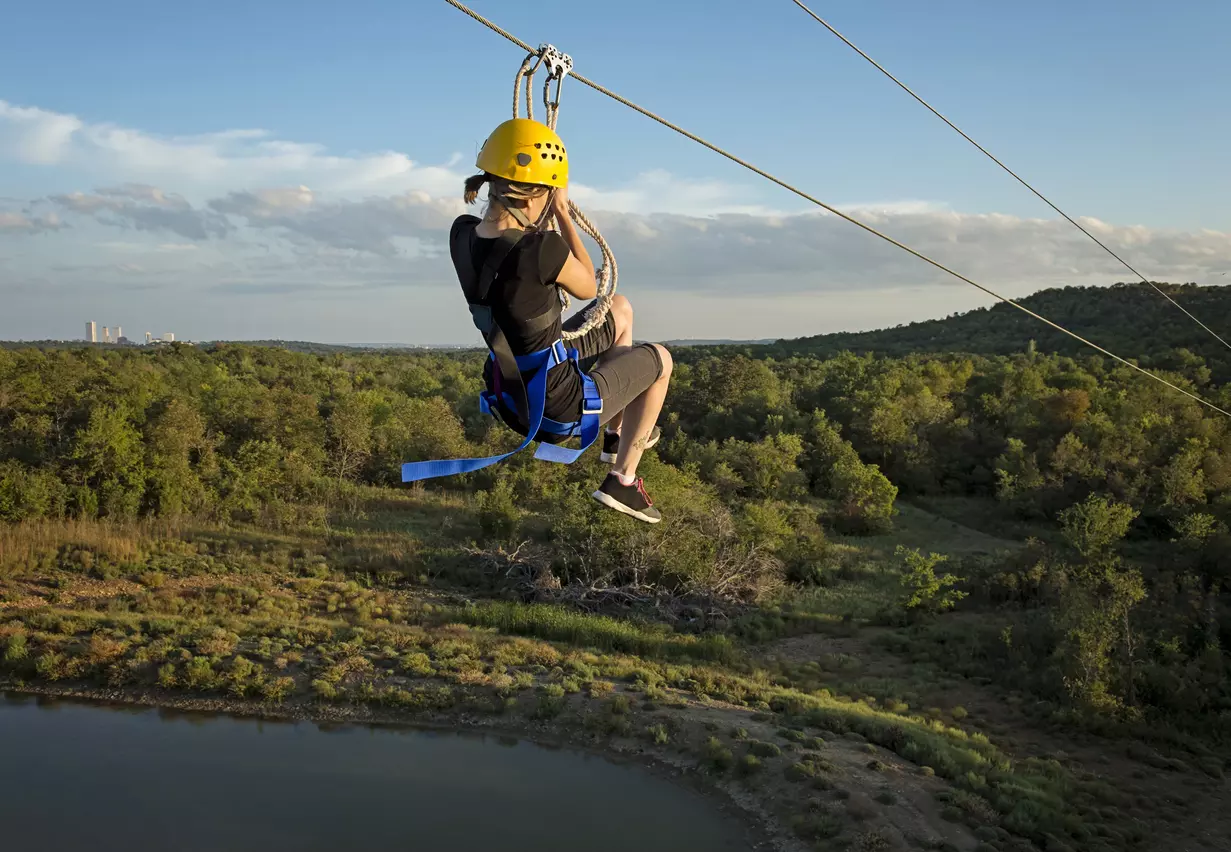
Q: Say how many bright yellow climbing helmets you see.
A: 1